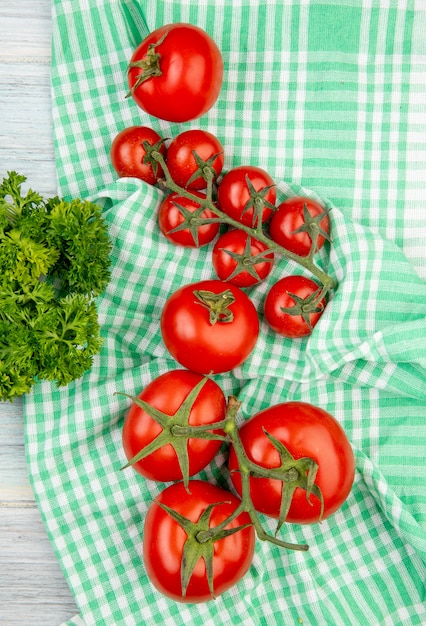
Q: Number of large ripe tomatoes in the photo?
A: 5